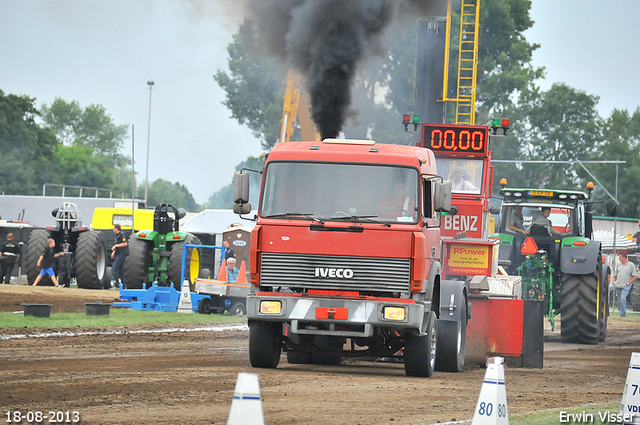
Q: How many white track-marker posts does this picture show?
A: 4